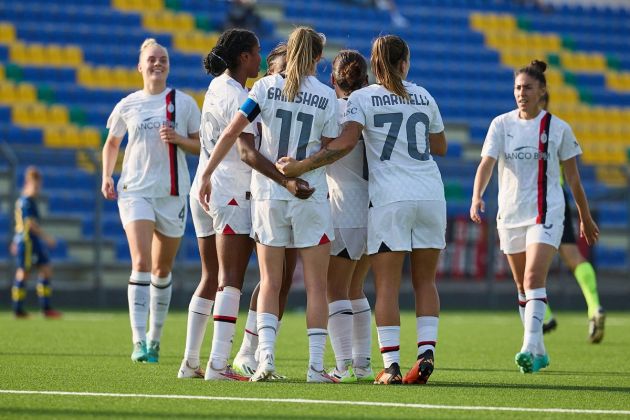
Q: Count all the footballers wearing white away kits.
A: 7